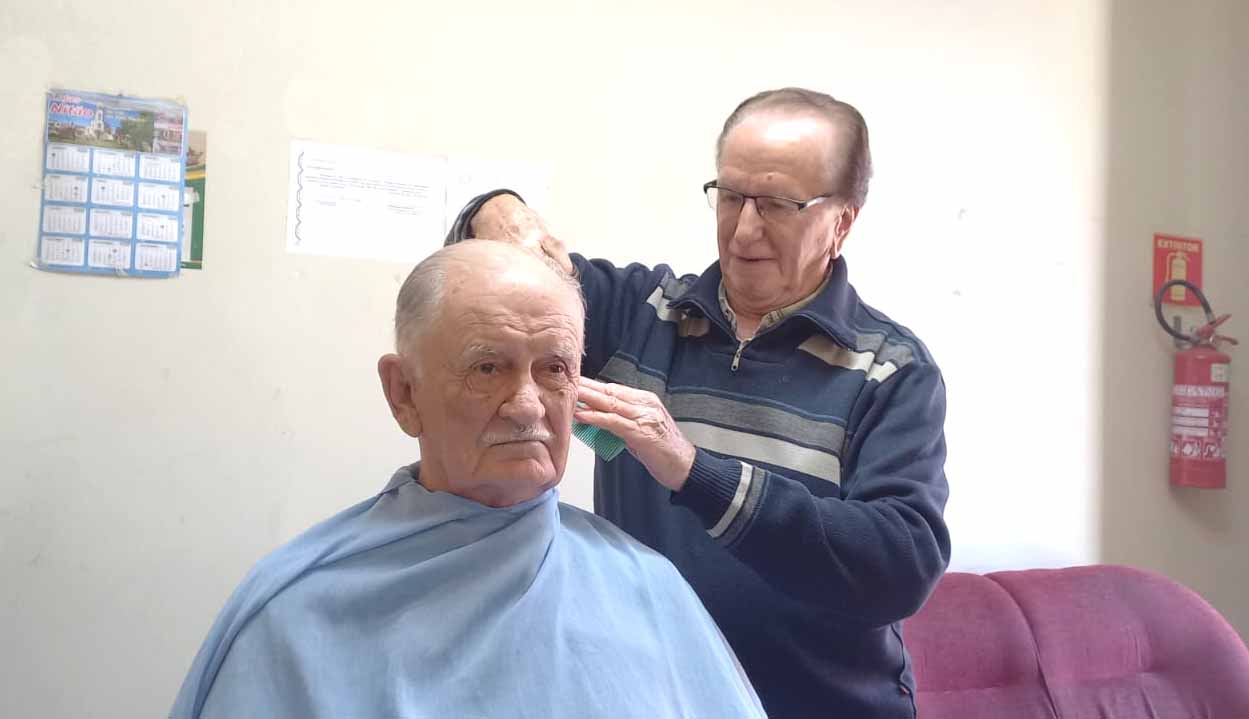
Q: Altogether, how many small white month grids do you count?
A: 12